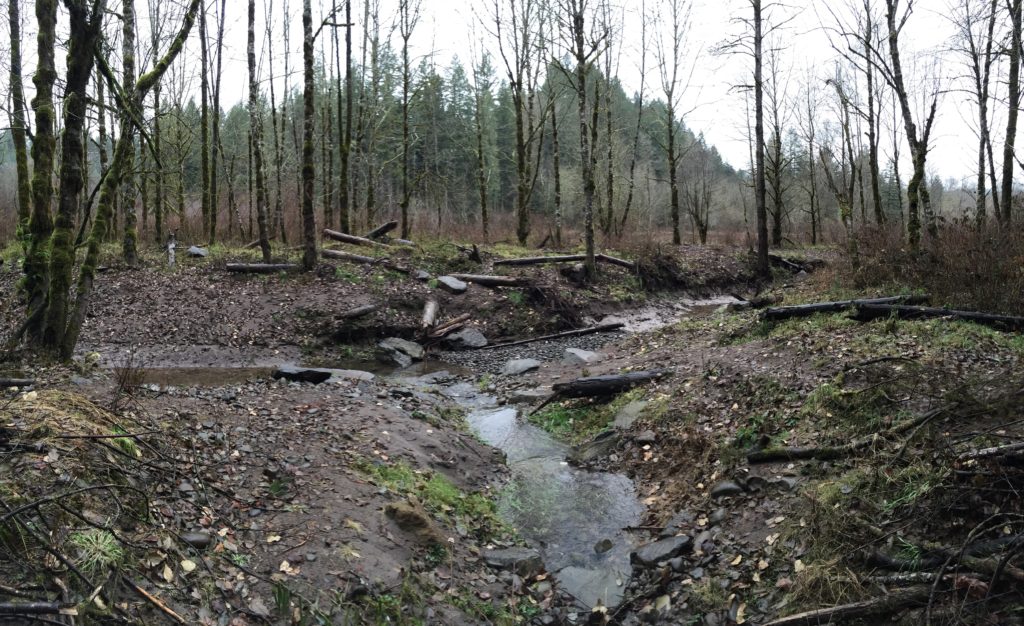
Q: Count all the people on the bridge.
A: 0